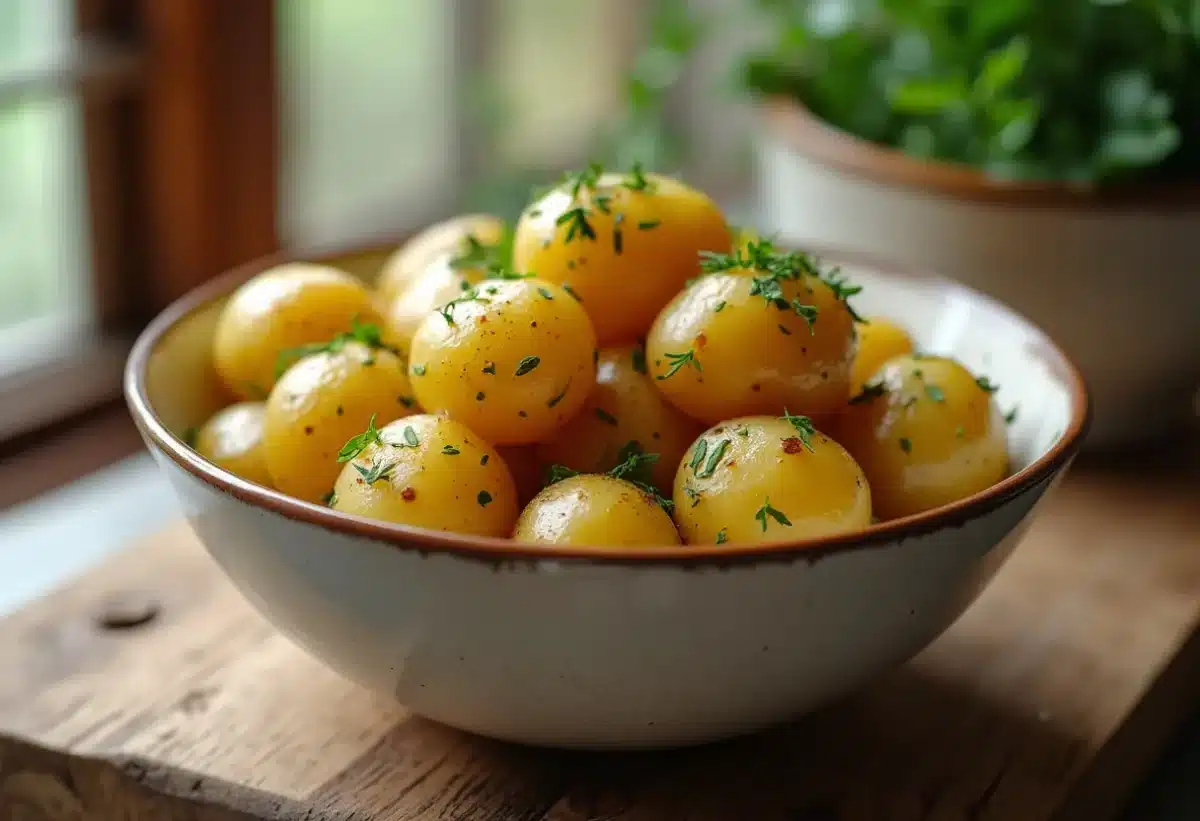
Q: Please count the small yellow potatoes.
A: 14